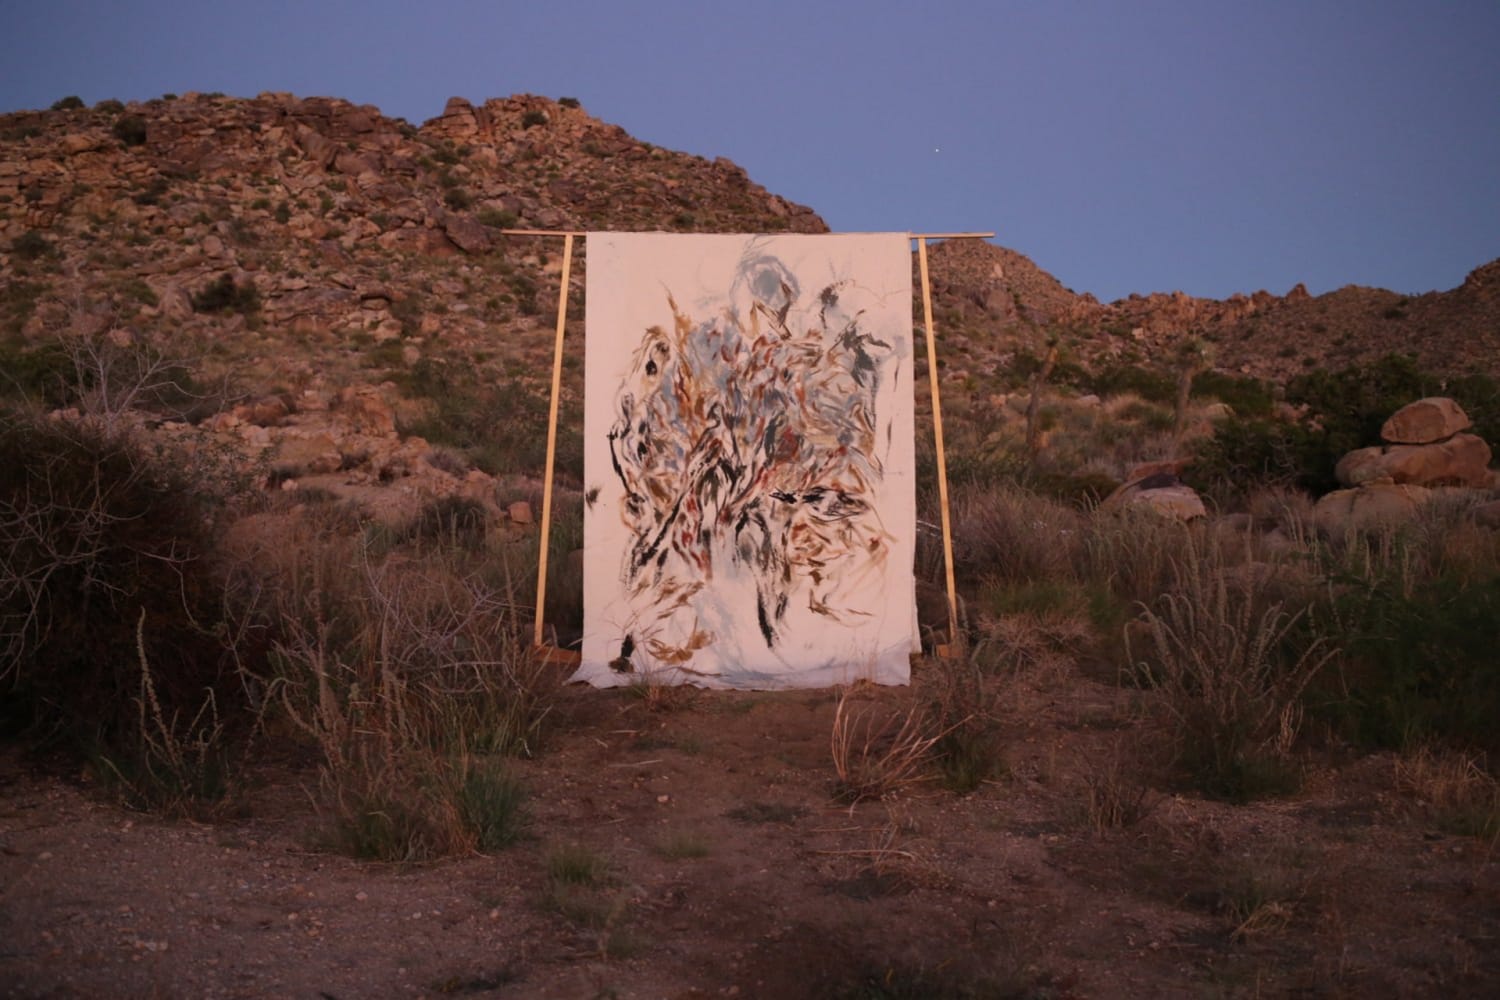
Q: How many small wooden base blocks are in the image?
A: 2